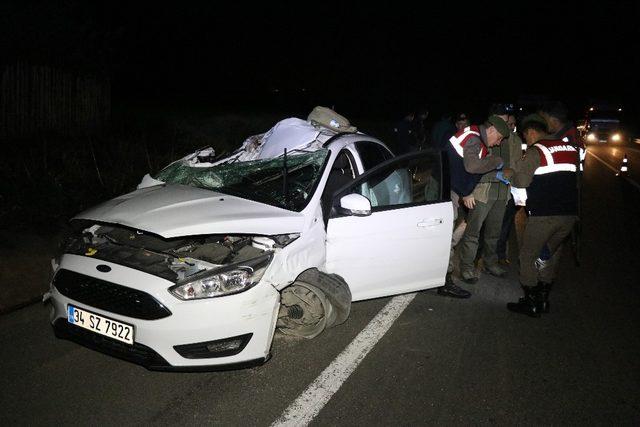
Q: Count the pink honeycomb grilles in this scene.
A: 0